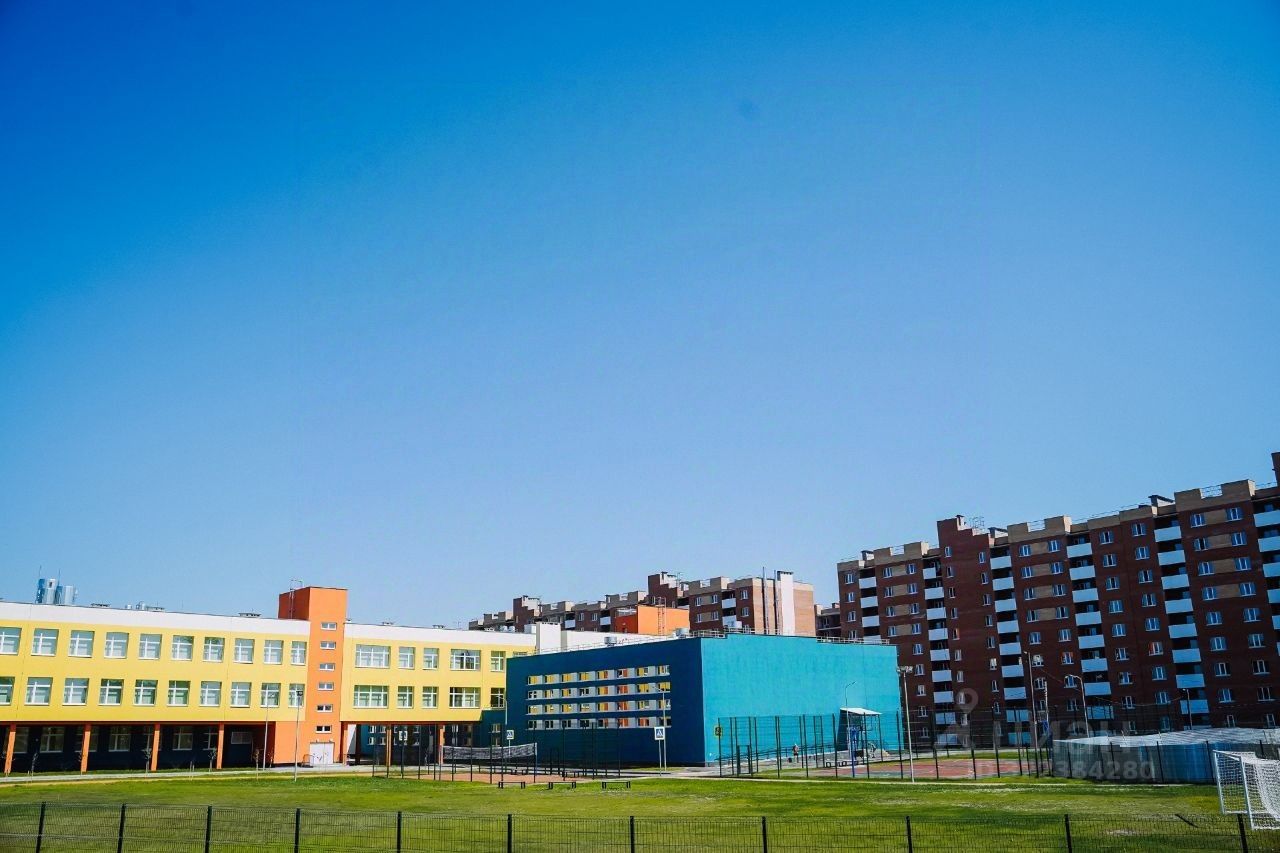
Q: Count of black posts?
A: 11